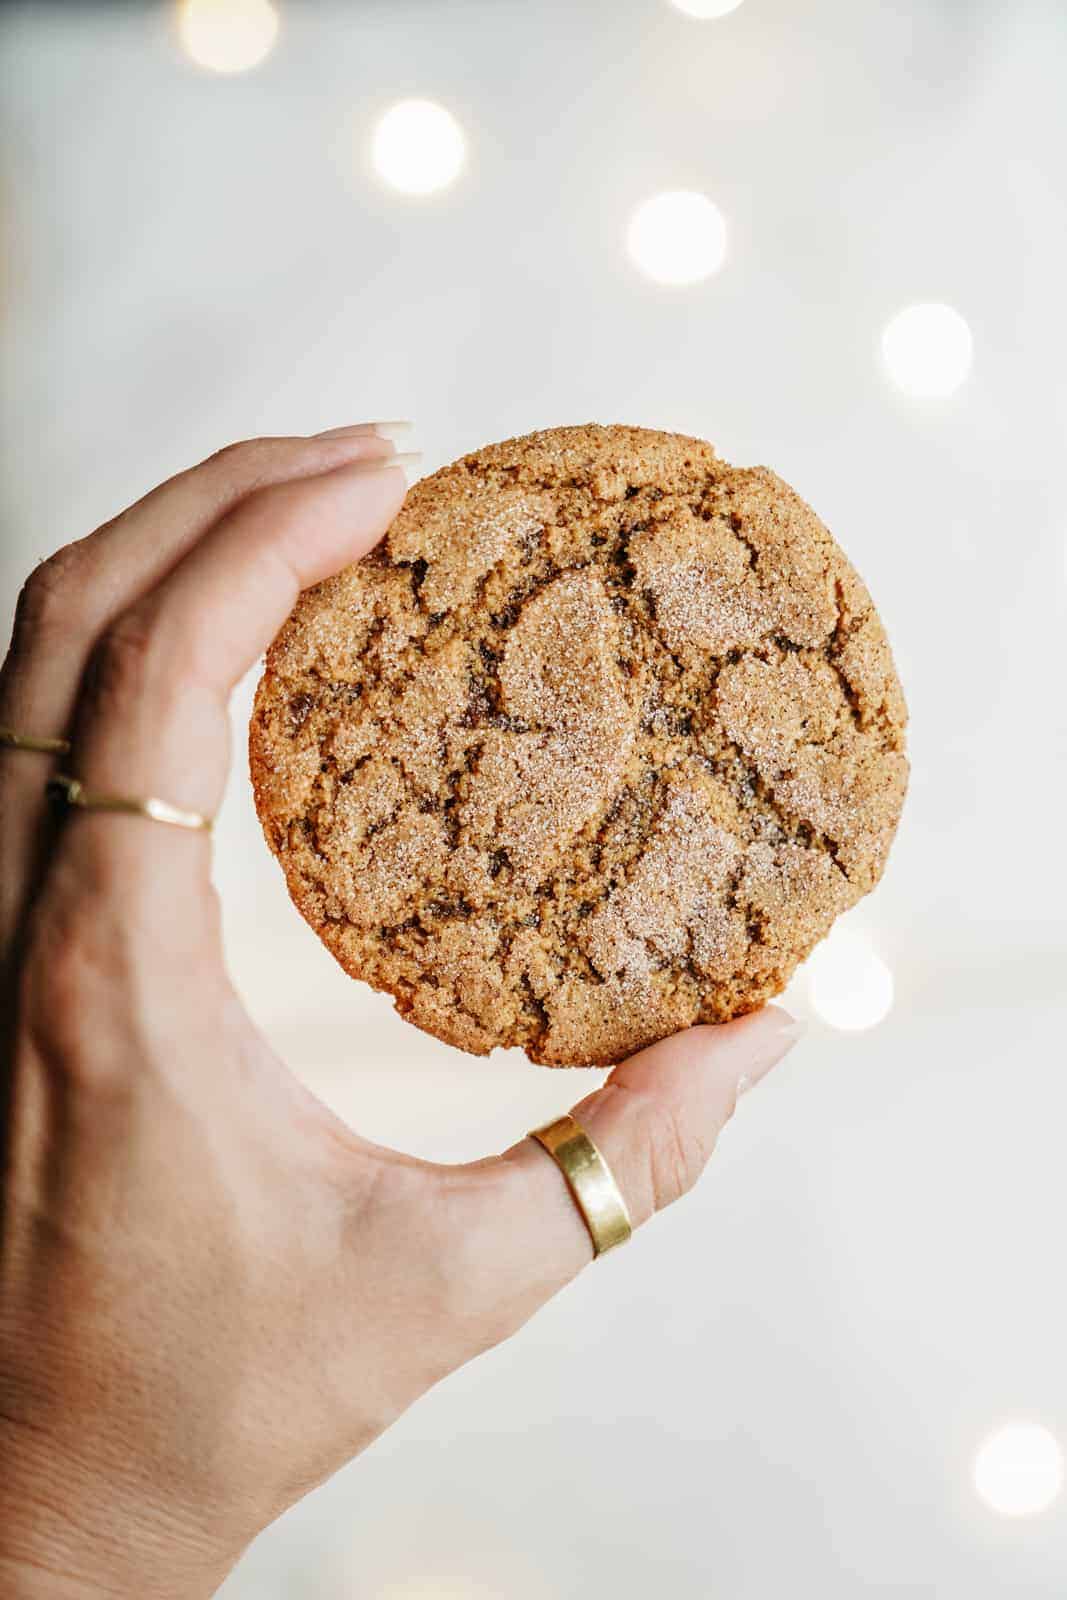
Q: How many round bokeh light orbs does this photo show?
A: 7